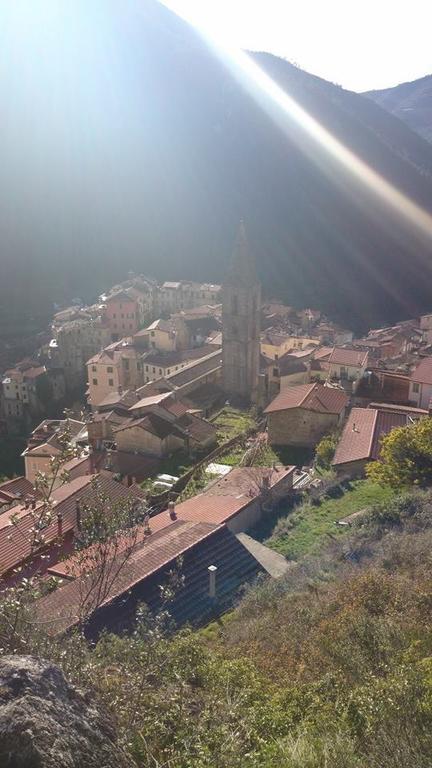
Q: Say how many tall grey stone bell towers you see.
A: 1